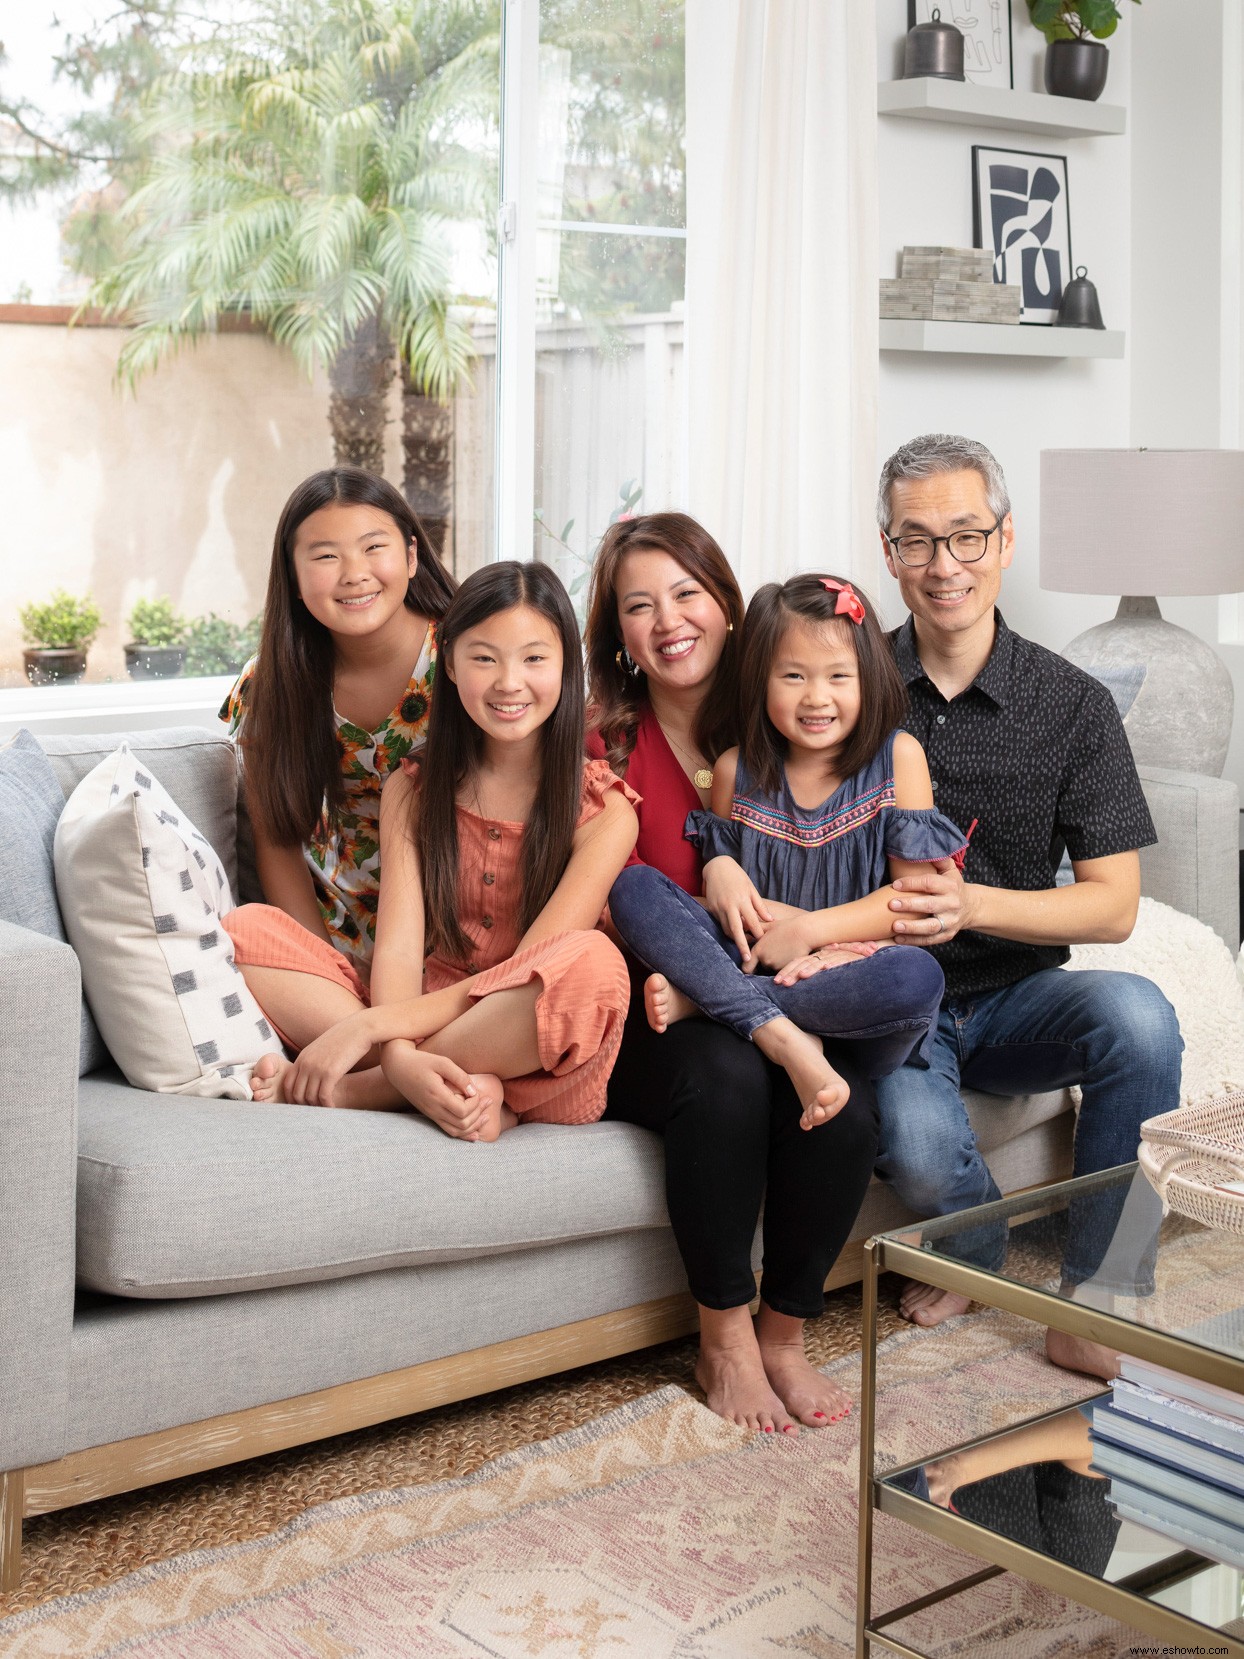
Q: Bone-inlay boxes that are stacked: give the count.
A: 2